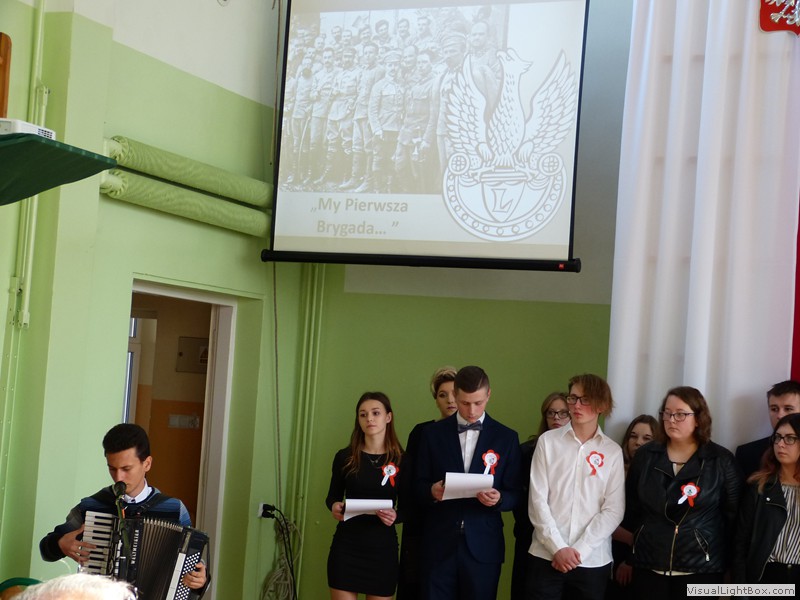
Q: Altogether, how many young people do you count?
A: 10